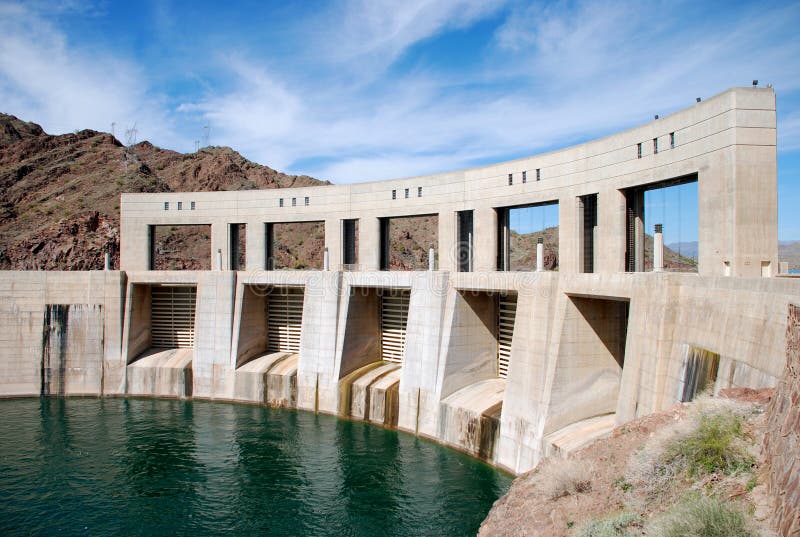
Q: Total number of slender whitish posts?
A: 6